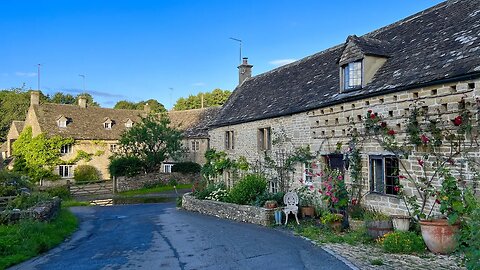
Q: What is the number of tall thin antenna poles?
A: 4